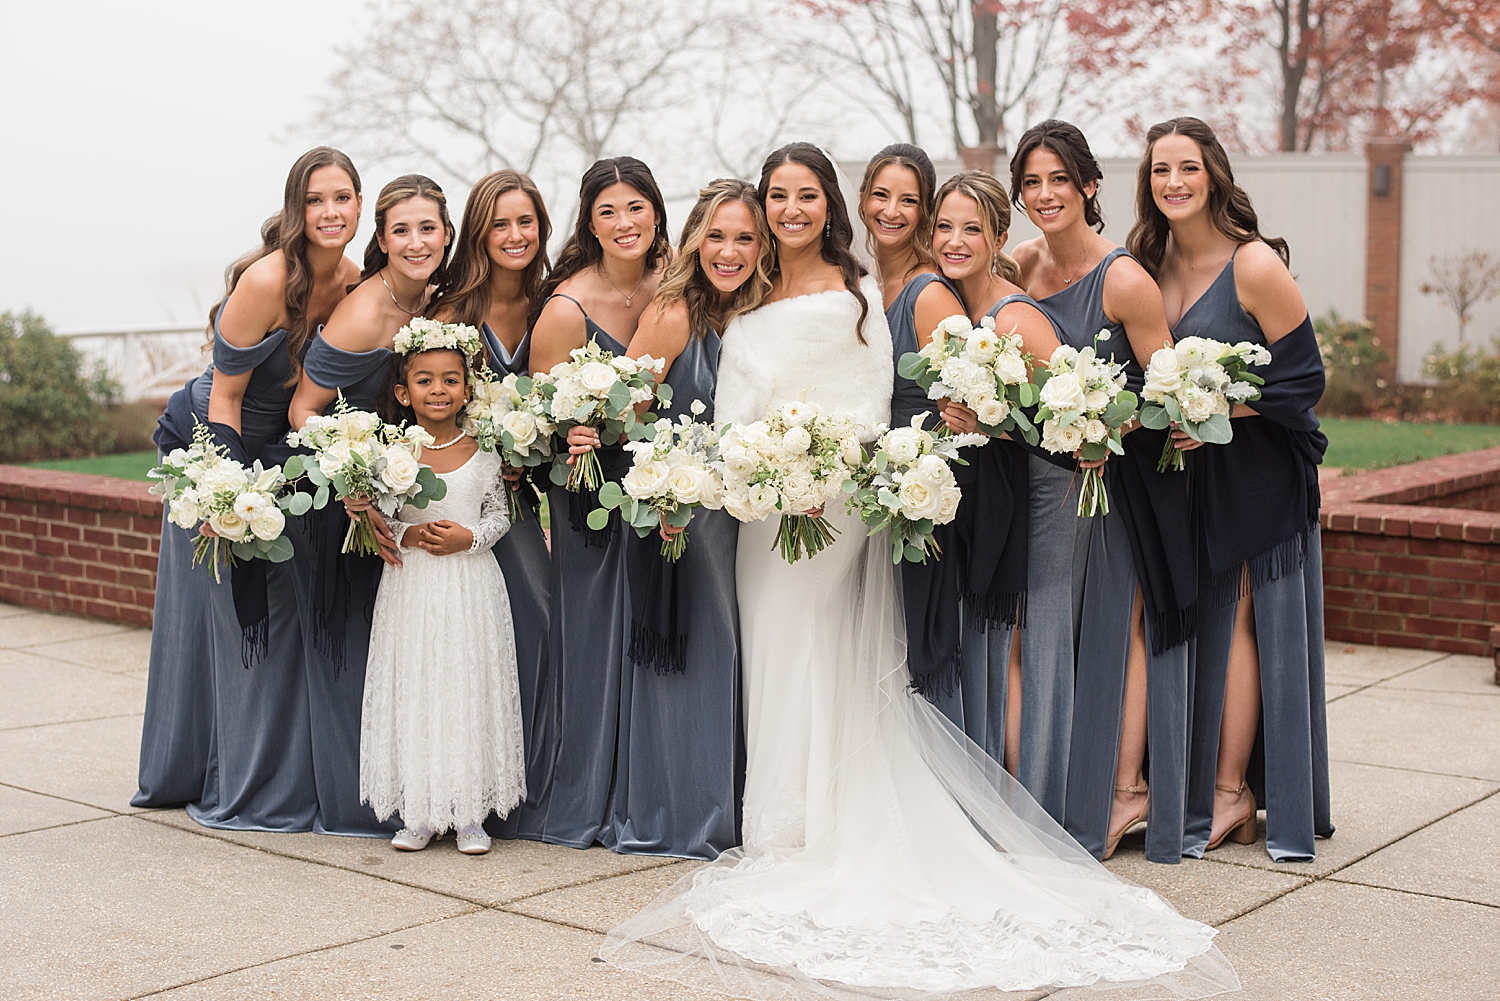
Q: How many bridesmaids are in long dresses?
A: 9